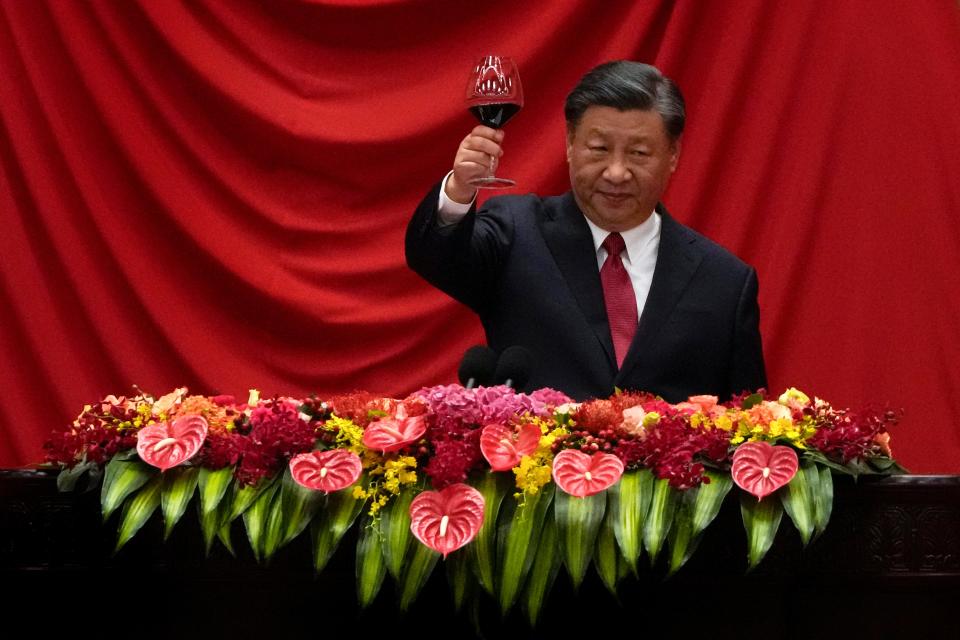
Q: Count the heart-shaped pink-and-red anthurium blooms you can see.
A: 7